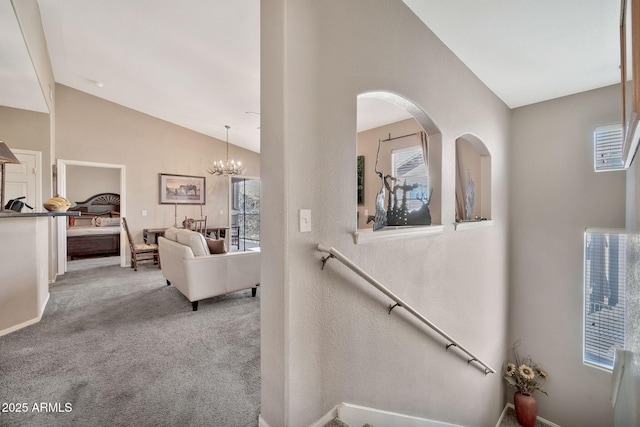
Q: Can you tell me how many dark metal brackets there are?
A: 5